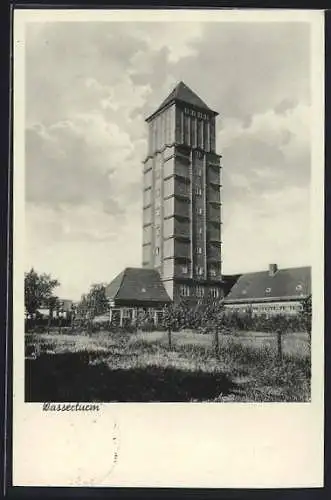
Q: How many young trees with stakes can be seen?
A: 3